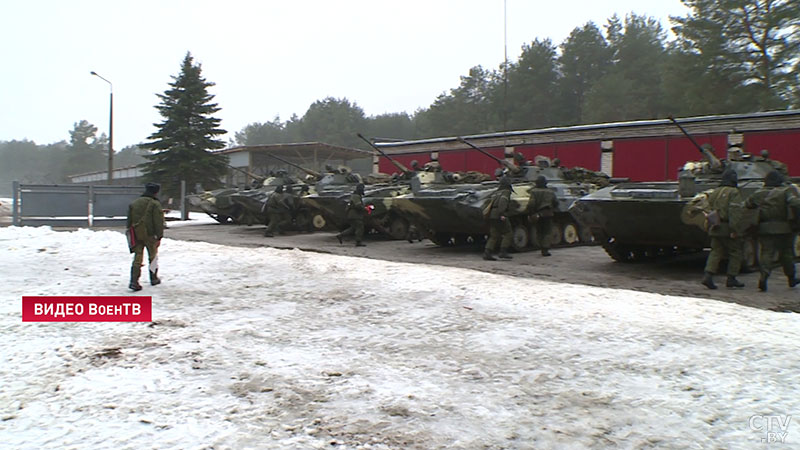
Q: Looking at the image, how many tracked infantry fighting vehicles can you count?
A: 5